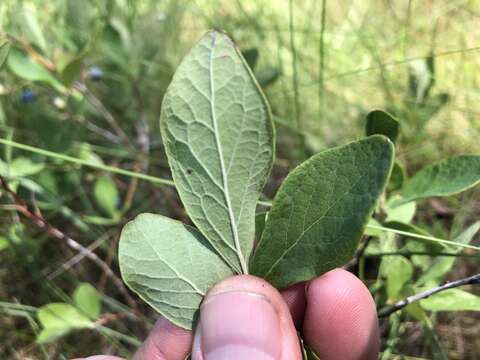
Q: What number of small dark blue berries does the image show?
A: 2